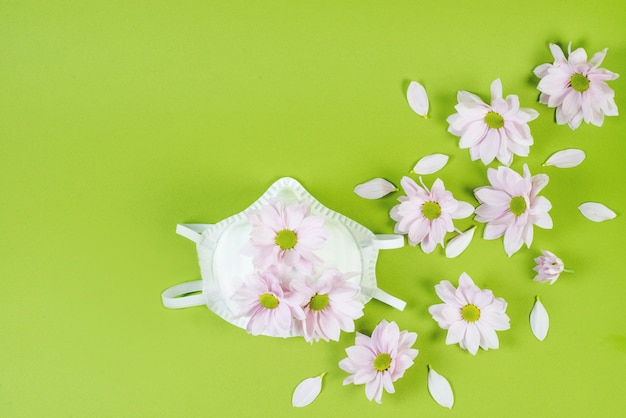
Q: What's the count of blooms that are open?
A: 9